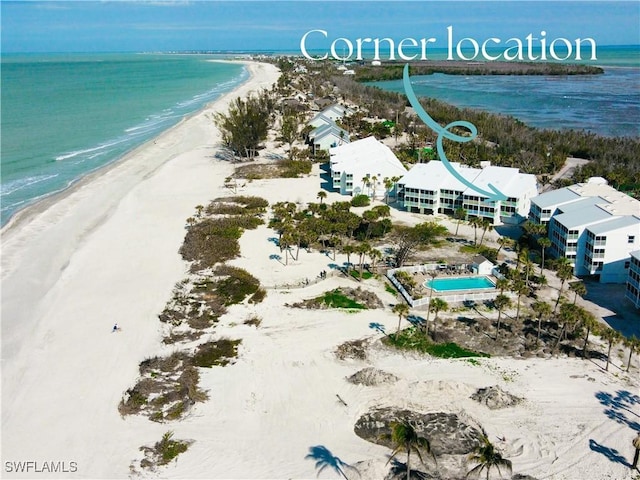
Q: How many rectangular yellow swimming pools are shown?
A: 0